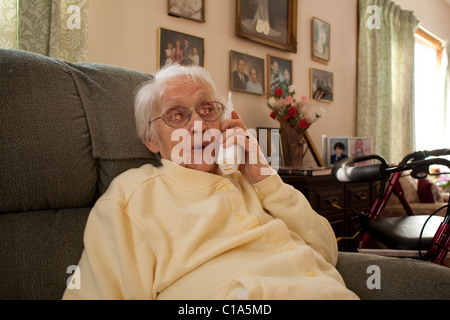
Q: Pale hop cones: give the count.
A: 0